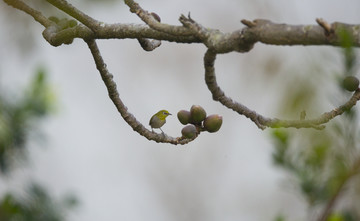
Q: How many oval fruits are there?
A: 5